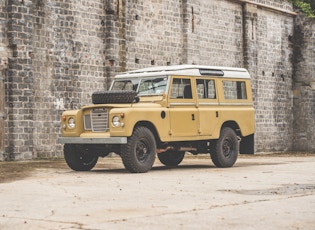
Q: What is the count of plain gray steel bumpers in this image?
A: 1